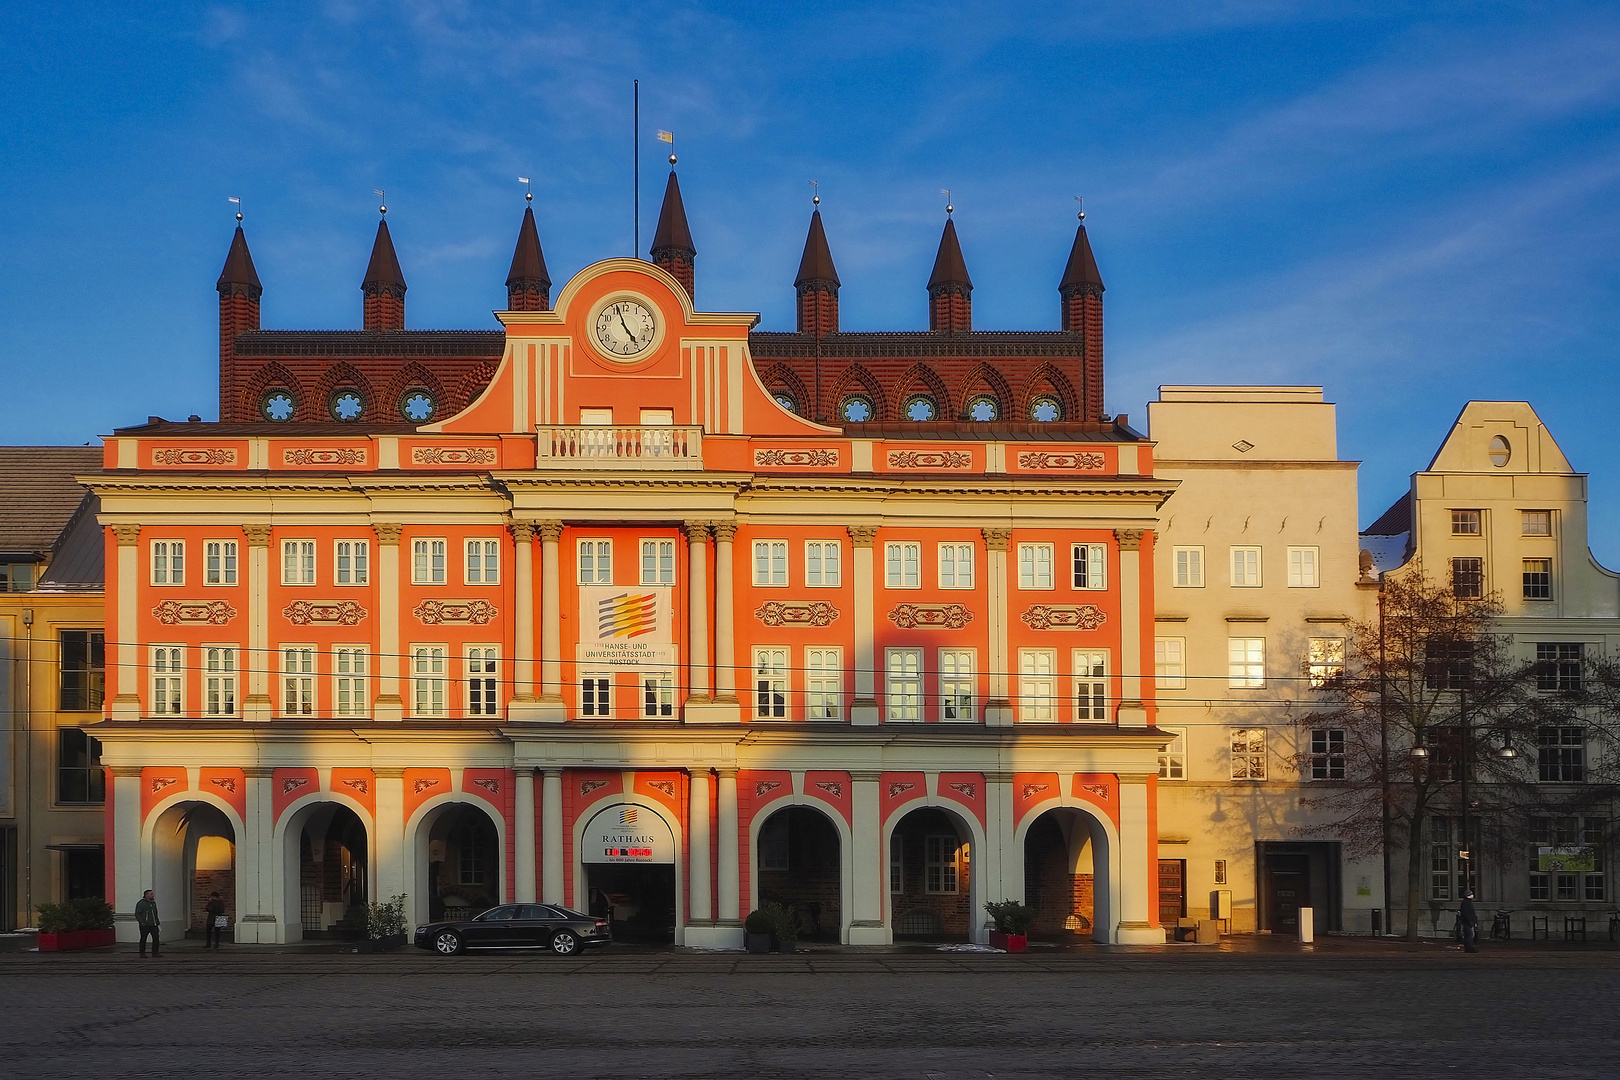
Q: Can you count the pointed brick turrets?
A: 7